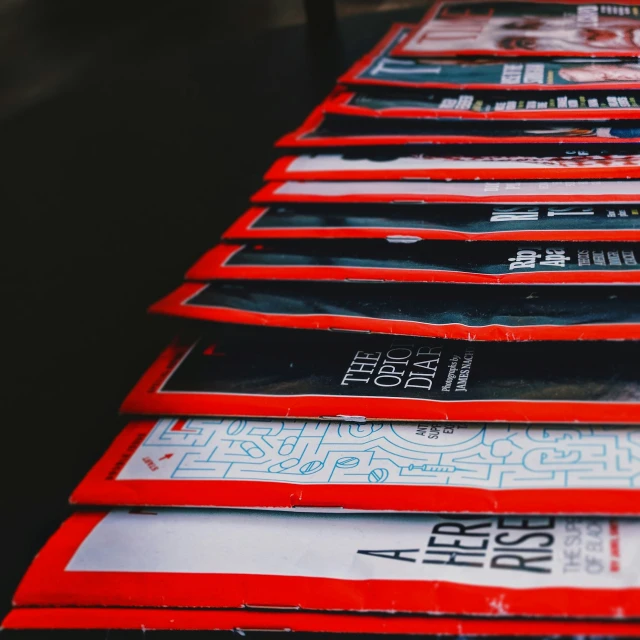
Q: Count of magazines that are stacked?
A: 13